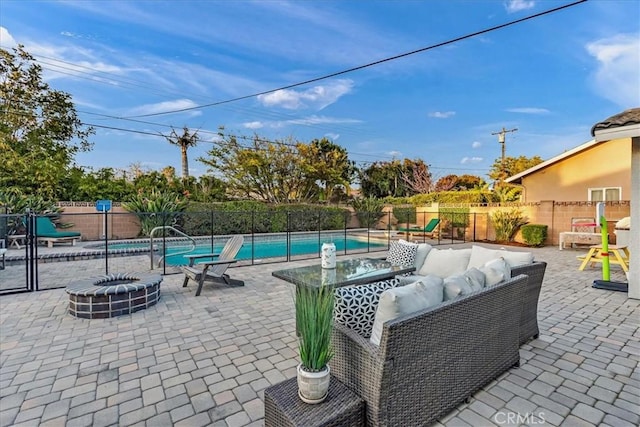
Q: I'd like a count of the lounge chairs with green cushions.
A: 2